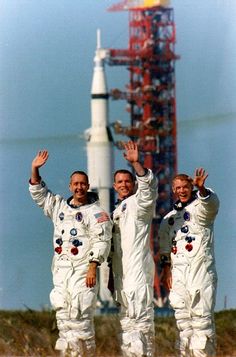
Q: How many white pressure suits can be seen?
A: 3